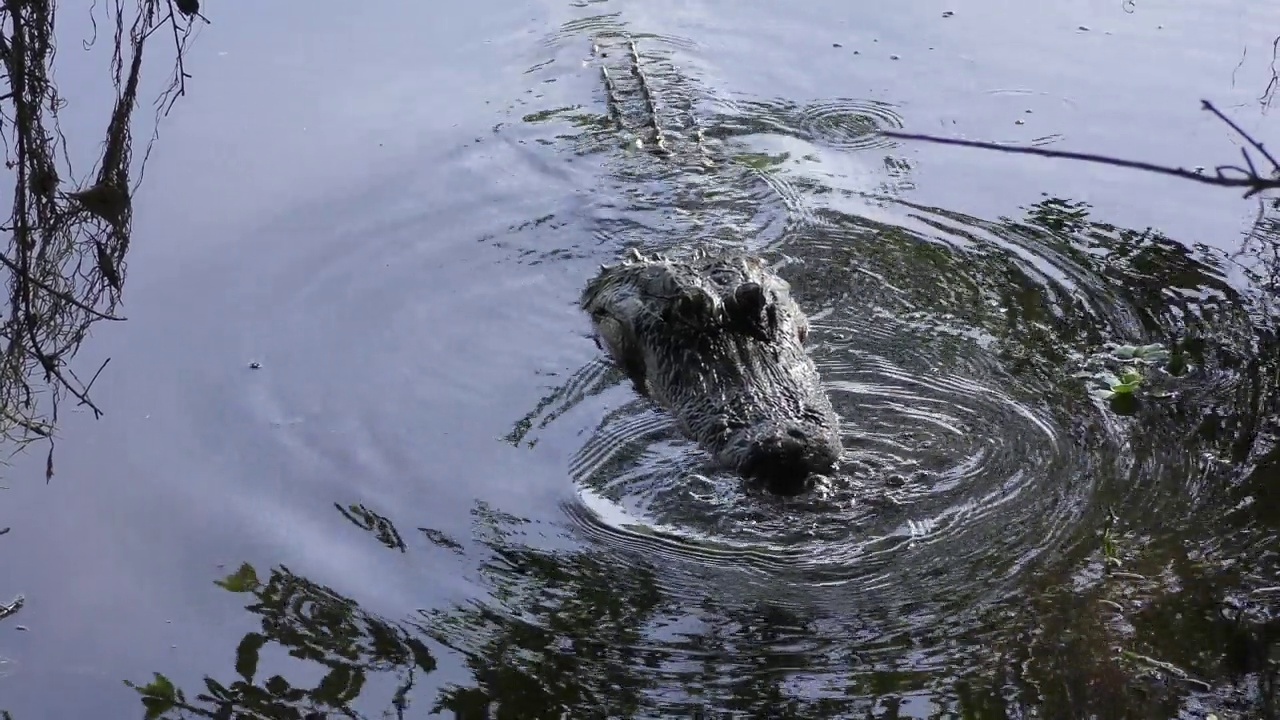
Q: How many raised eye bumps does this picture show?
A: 2